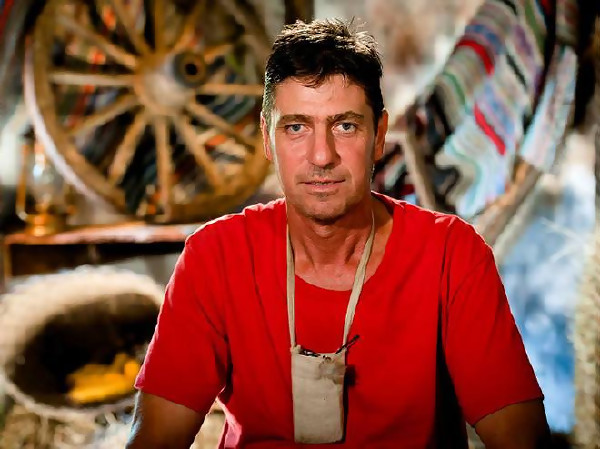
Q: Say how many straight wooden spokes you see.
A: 12